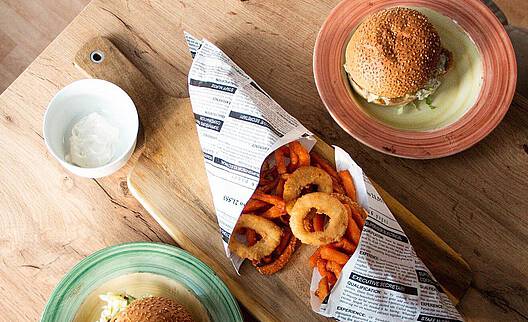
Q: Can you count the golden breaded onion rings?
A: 3